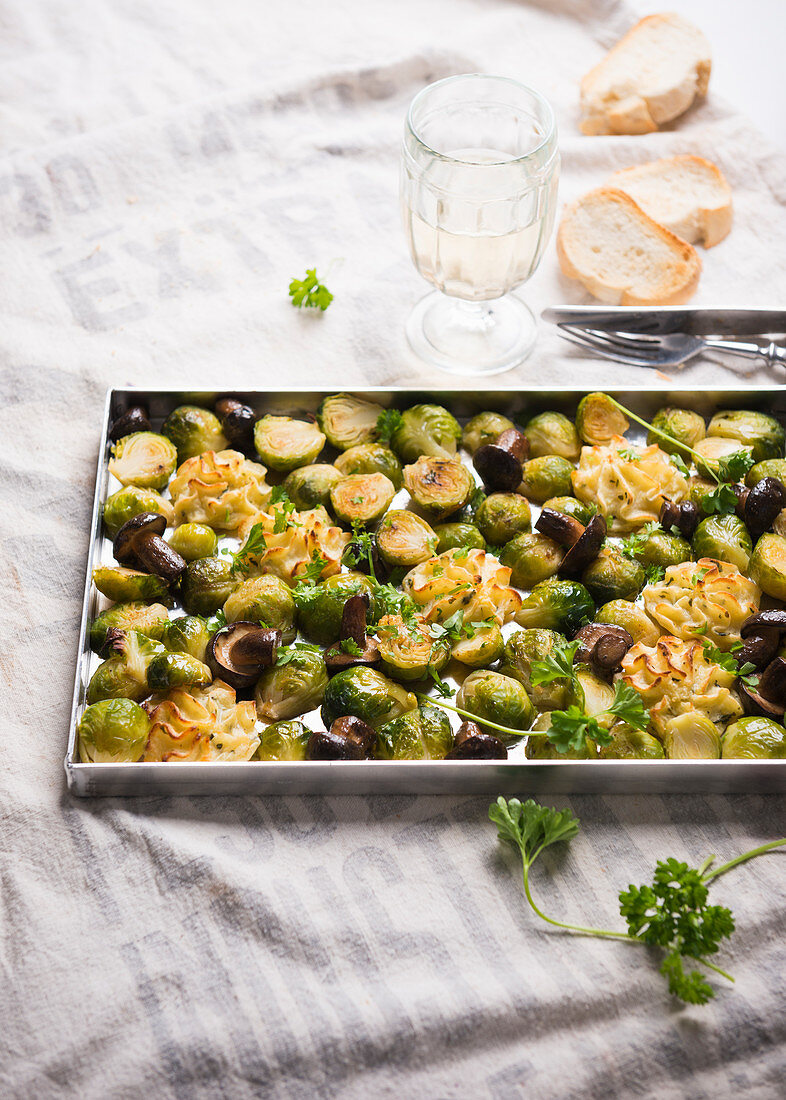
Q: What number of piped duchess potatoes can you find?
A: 7